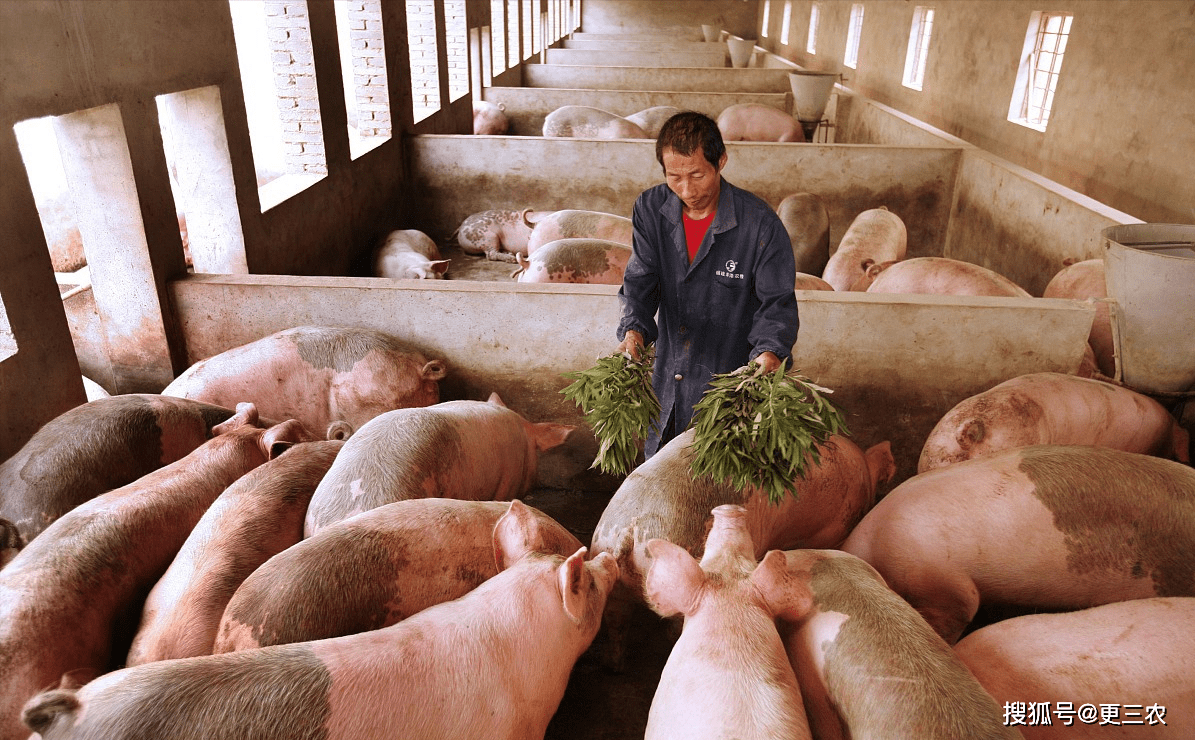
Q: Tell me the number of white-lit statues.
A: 0